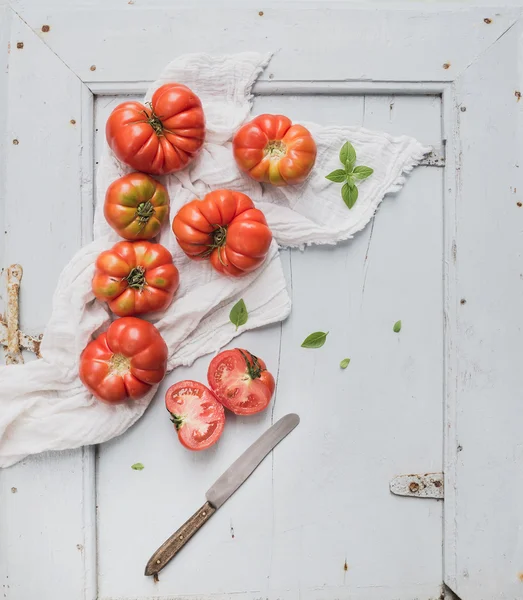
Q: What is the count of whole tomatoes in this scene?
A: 6